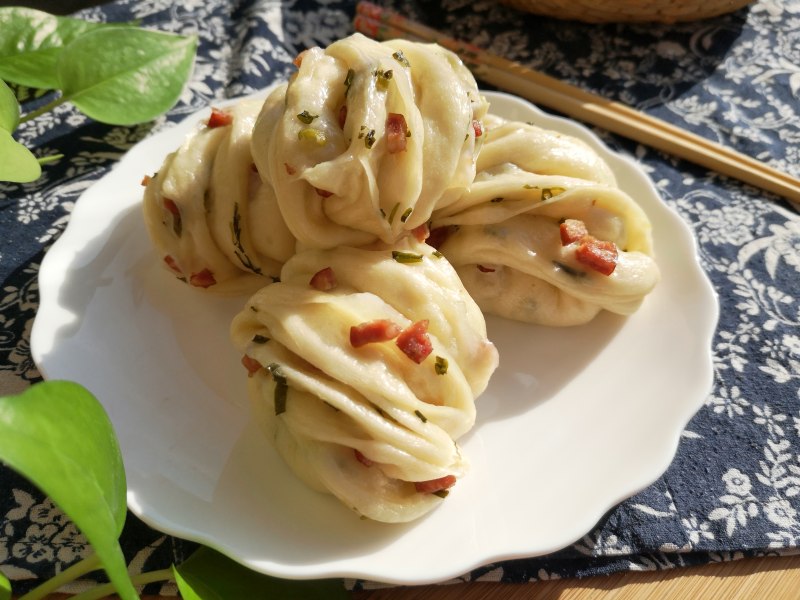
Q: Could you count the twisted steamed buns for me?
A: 4